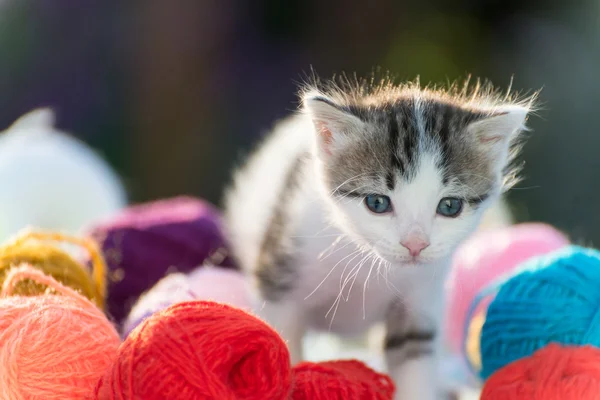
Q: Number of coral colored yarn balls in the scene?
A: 1